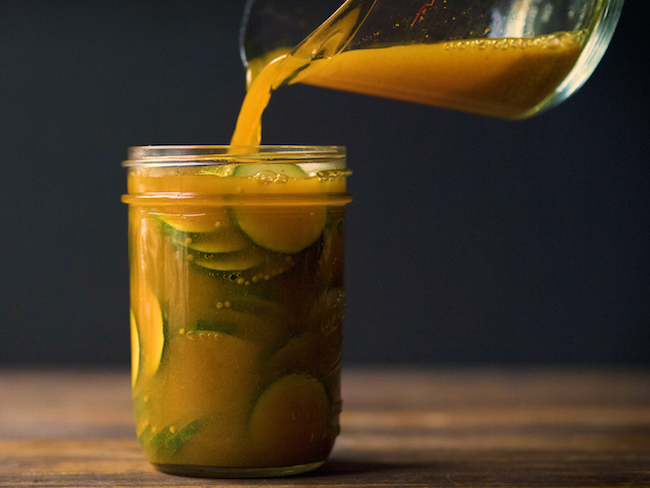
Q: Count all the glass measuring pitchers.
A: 1